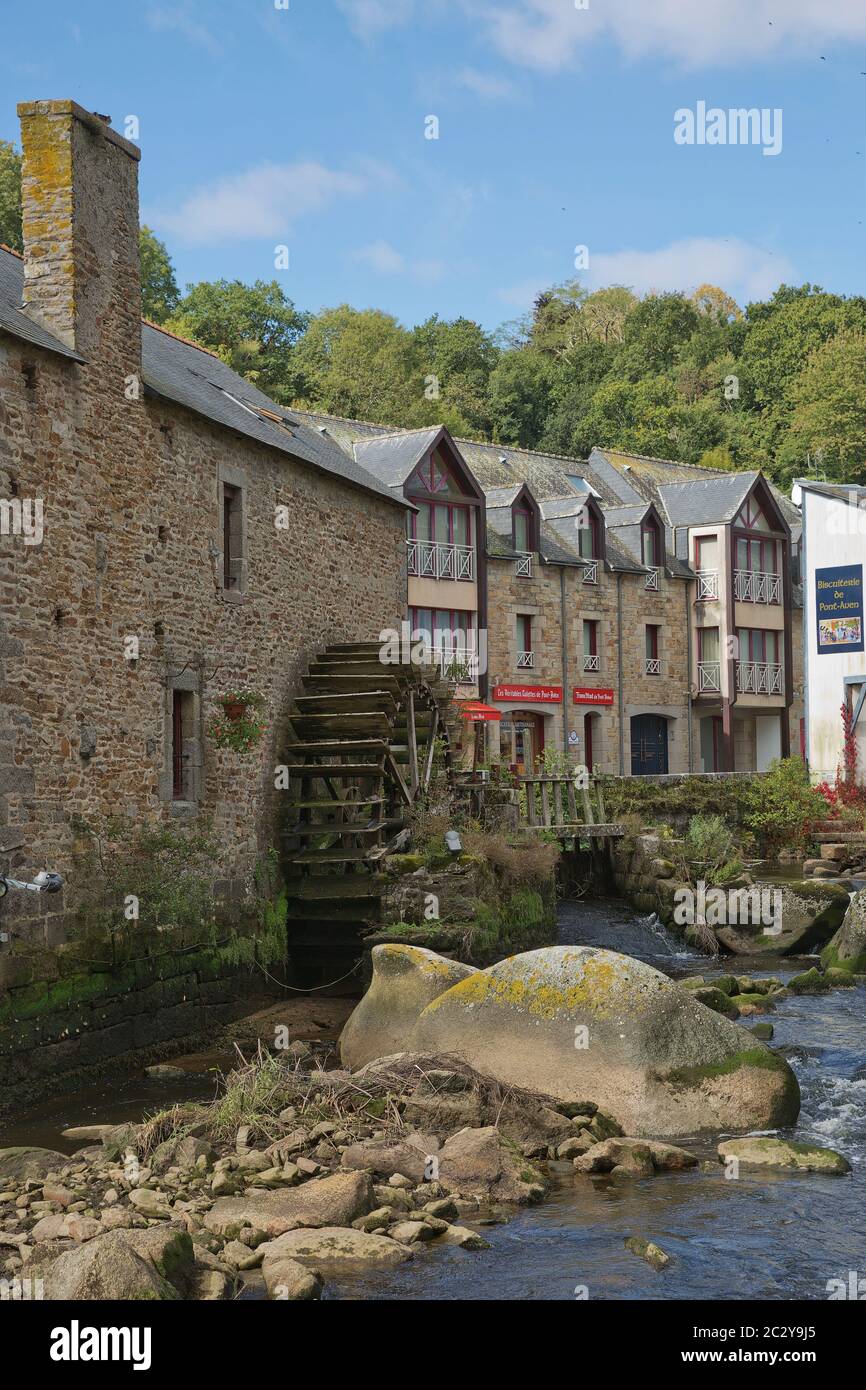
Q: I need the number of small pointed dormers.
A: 3